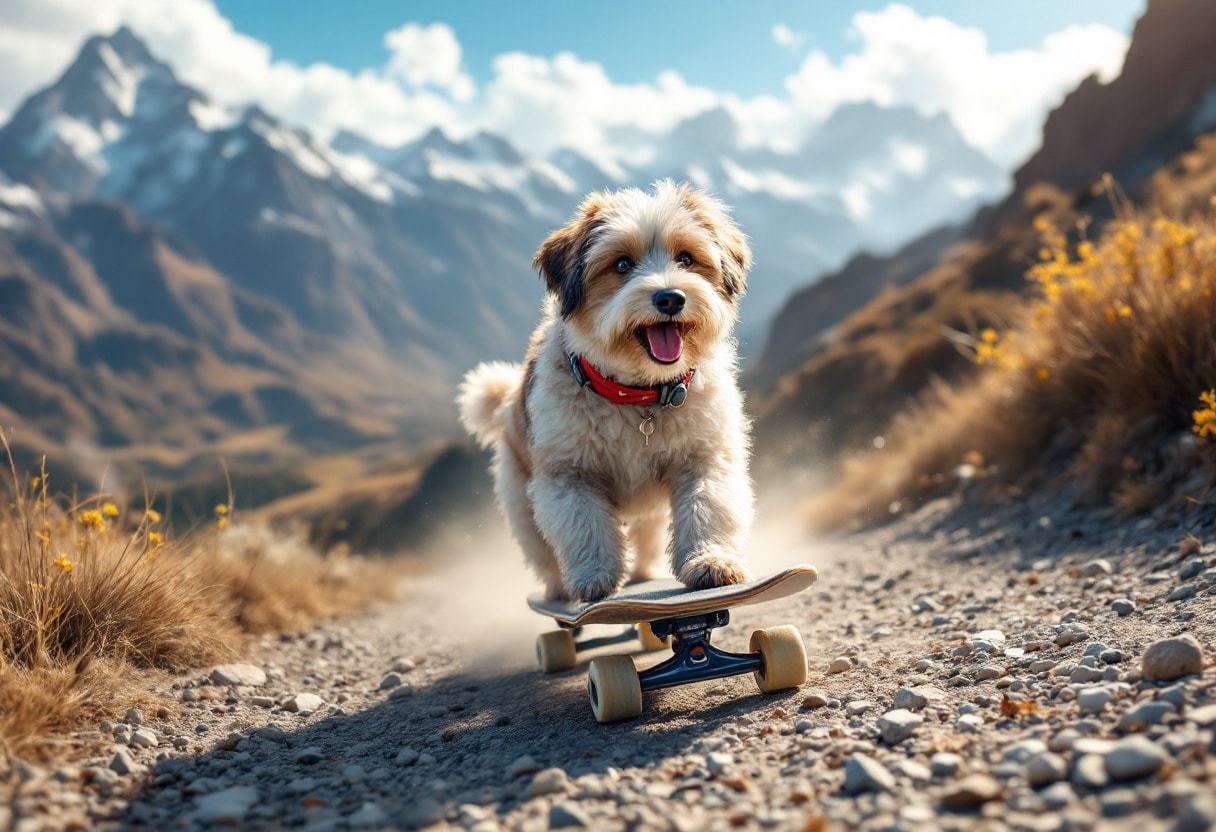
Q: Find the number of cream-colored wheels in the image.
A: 4